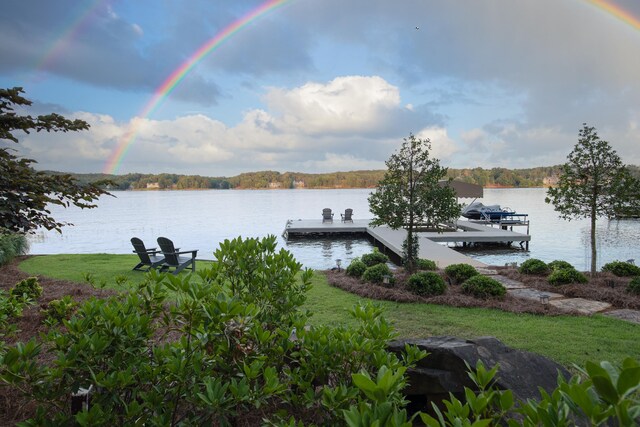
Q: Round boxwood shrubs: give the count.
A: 12